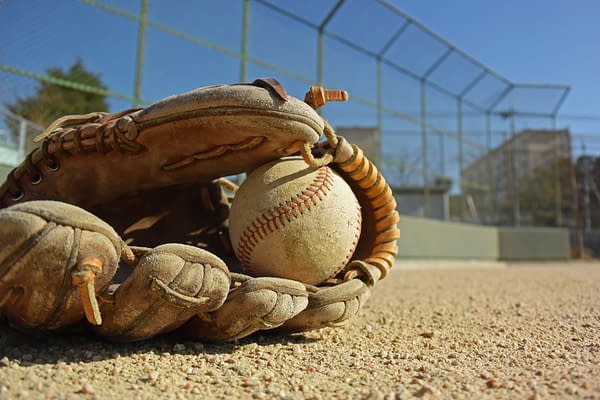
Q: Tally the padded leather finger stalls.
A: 4